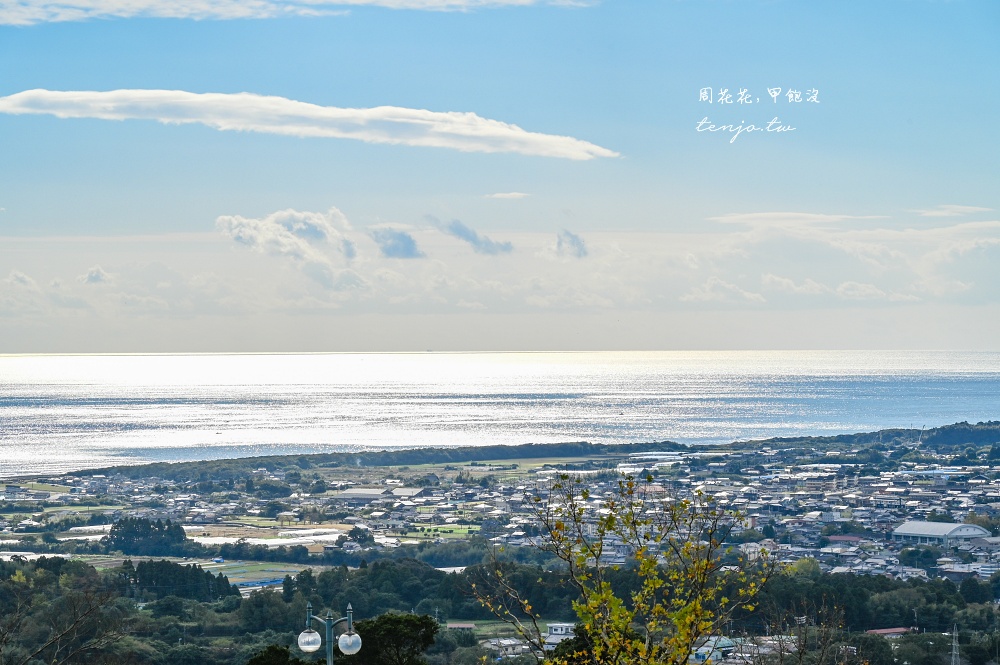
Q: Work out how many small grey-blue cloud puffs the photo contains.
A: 3